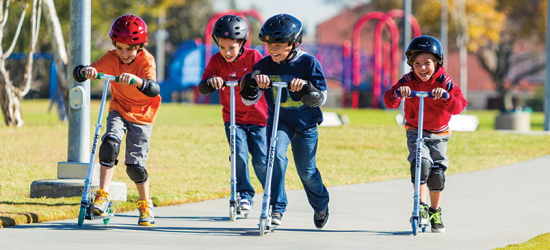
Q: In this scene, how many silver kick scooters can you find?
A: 4